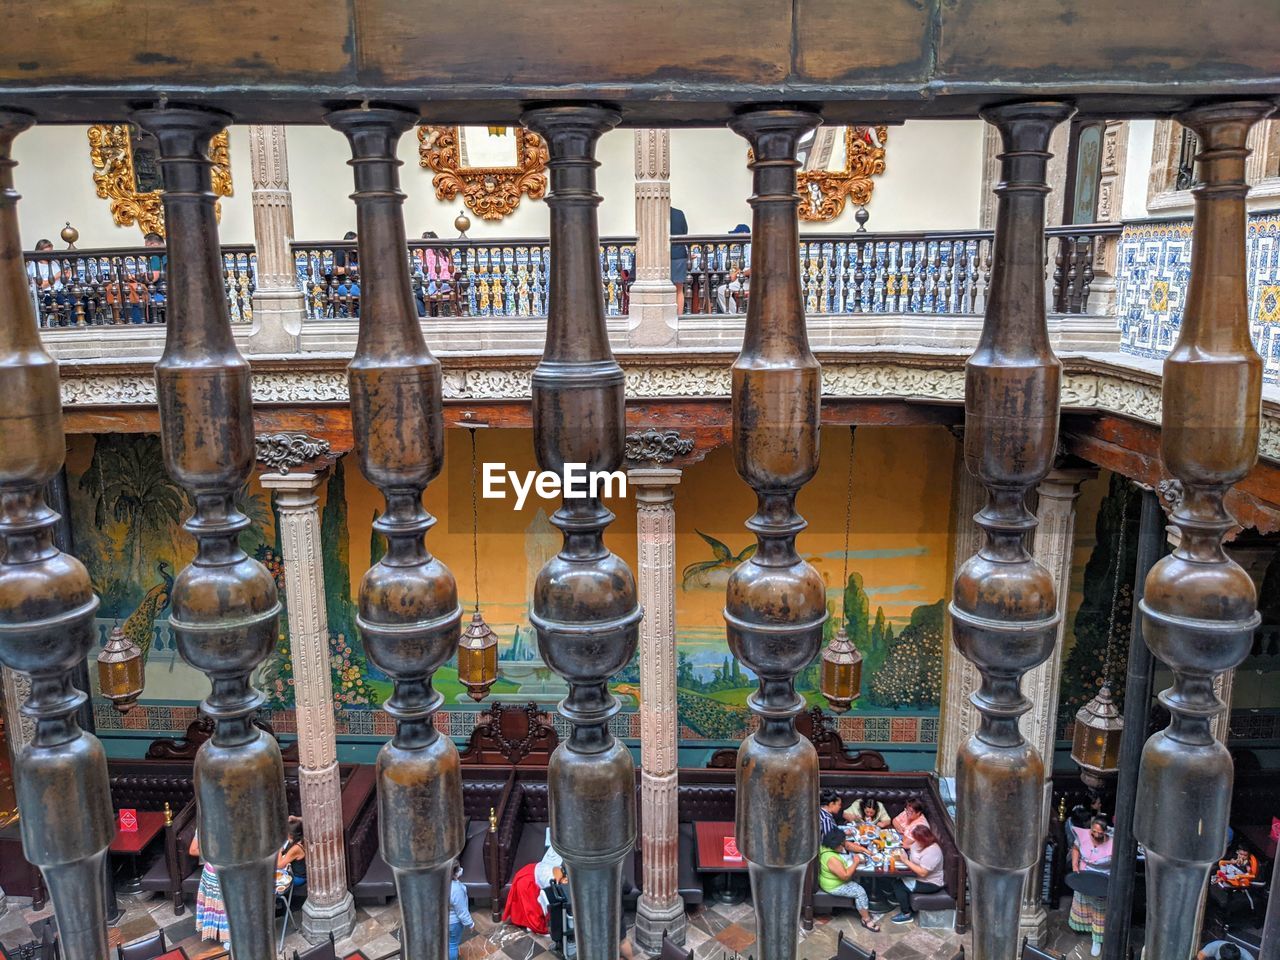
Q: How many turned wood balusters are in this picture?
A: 7